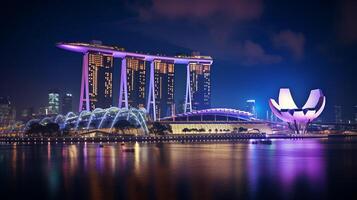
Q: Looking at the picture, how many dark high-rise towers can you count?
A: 4